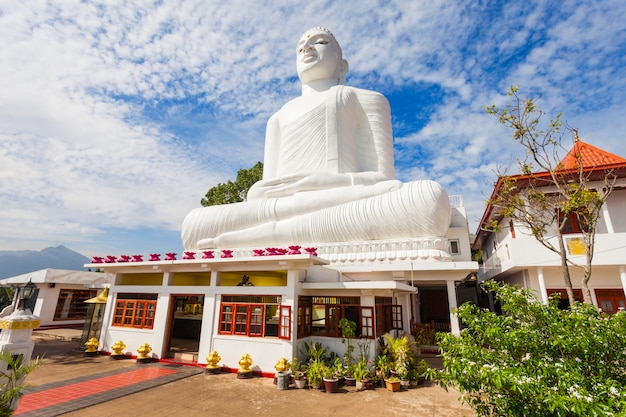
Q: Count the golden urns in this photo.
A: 6